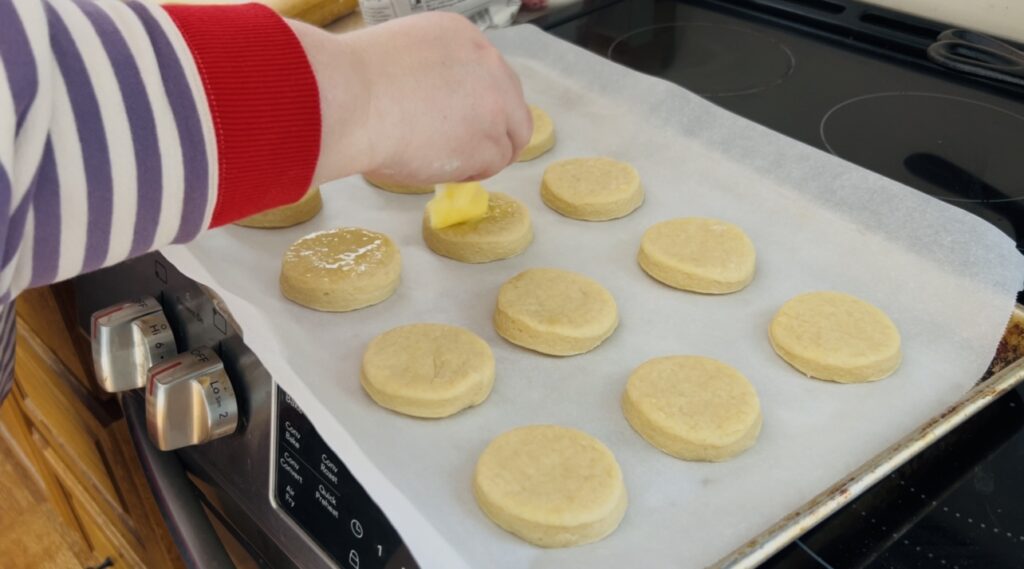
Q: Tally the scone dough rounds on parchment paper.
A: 12